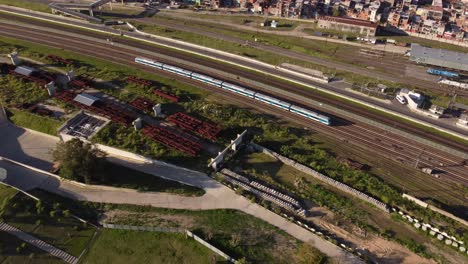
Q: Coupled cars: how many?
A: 6